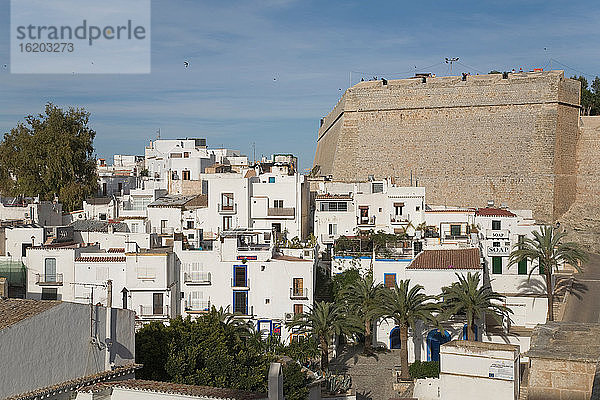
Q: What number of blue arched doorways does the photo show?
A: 3